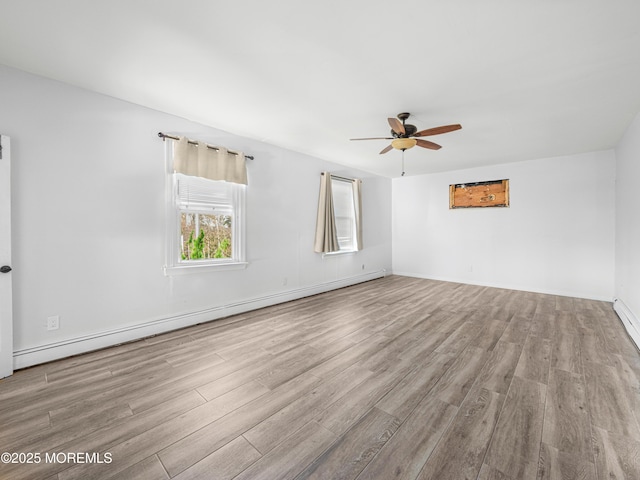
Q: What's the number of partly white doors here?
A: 1